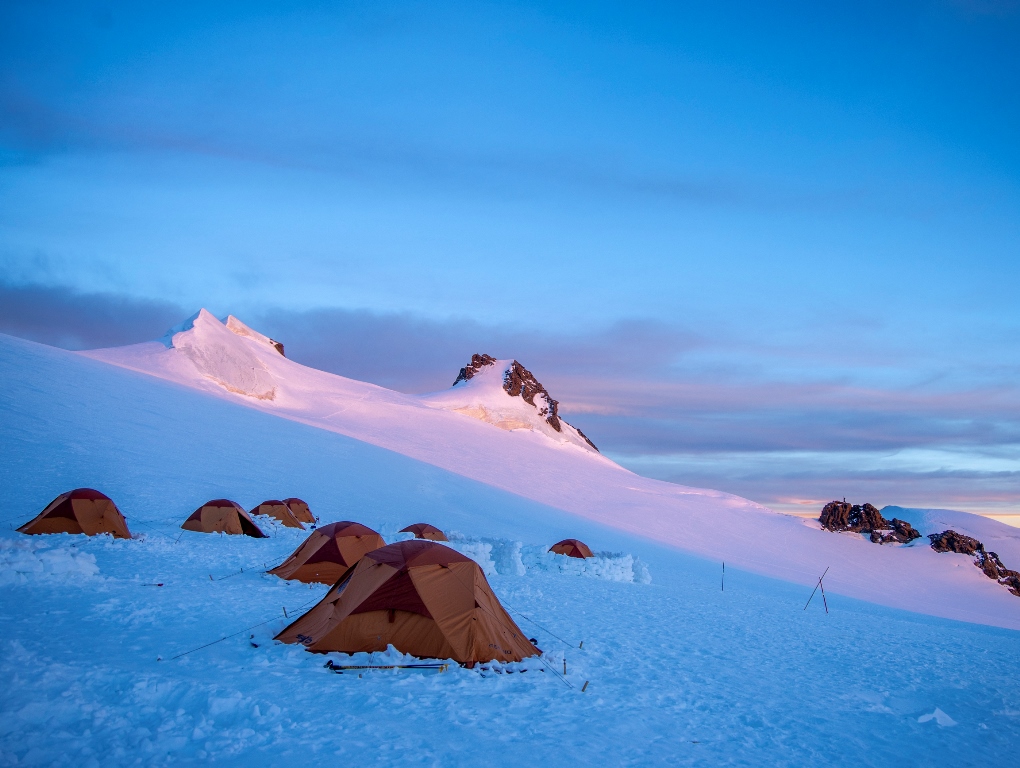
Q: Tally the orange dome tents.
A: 8